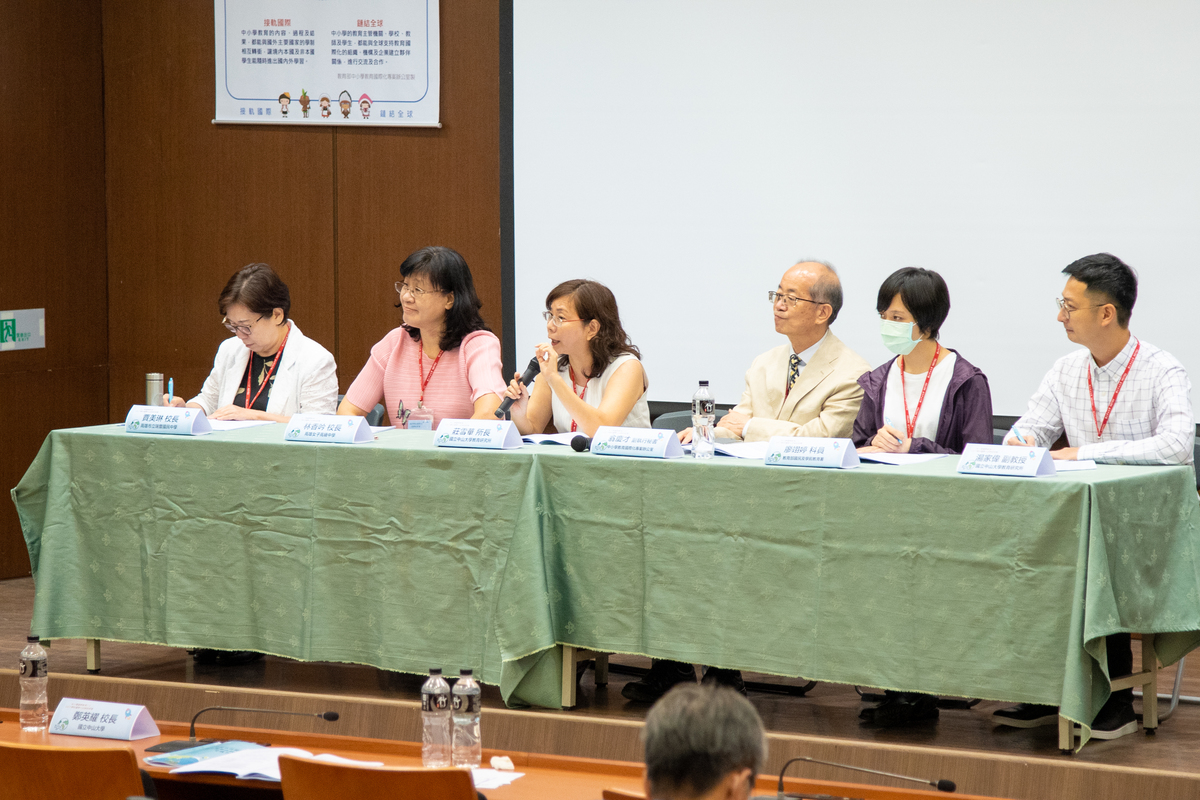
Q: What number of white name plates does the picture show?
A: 7